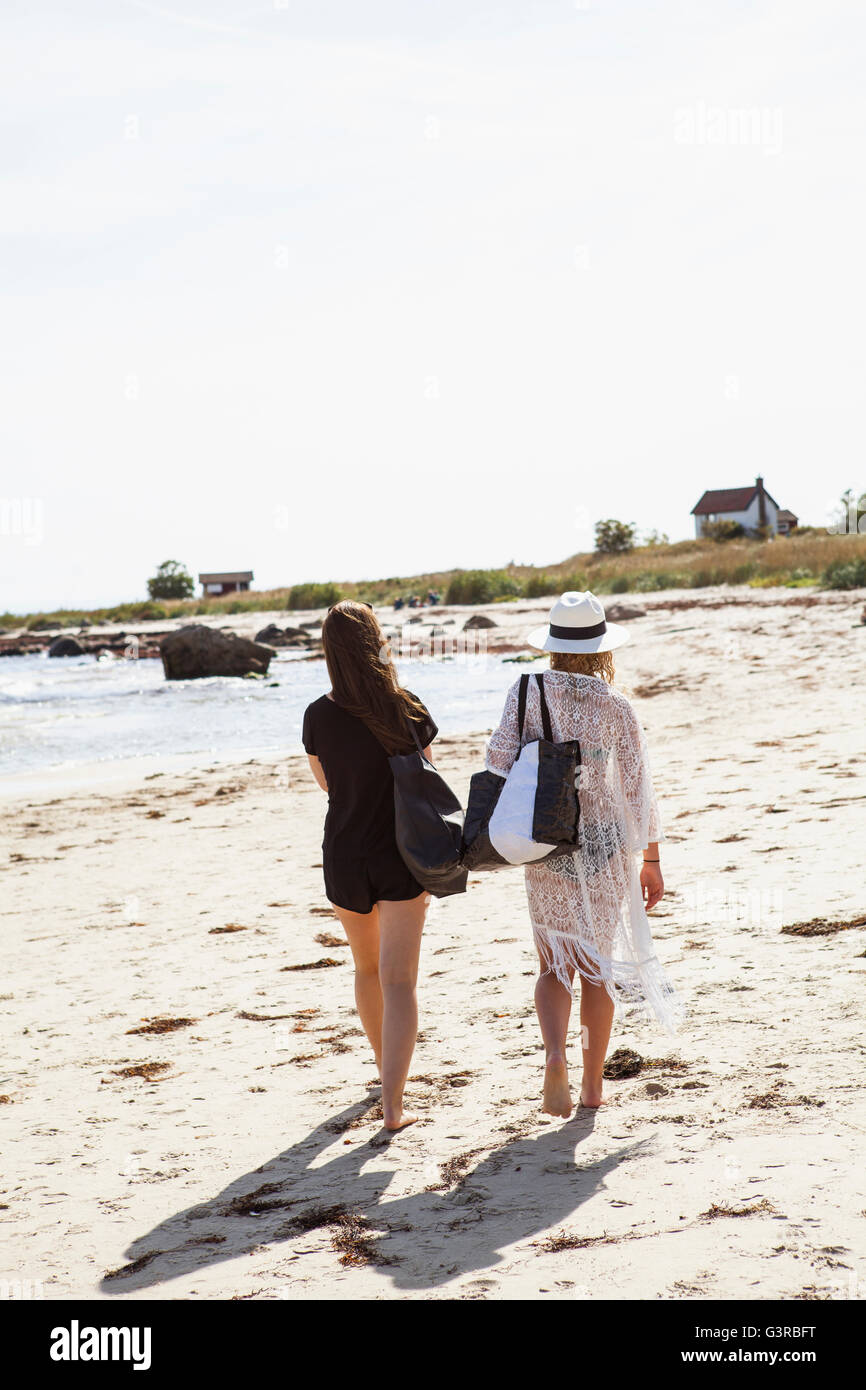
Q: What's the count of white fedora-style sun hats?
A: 1